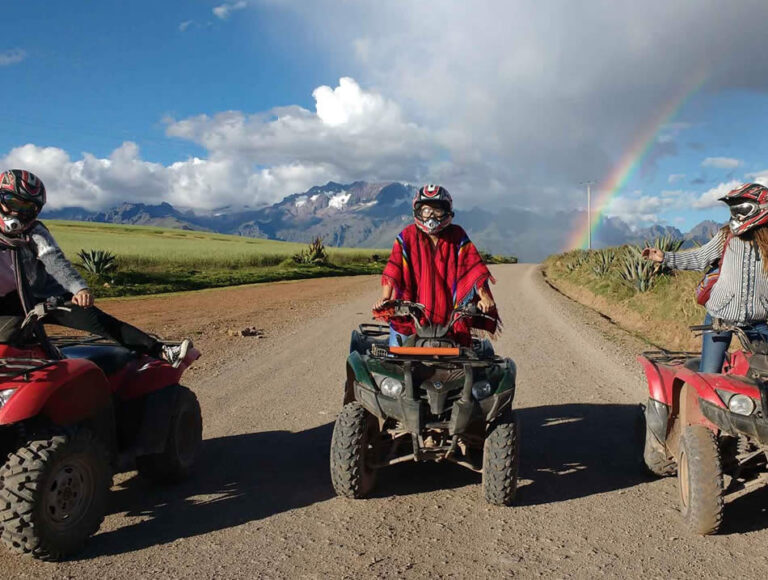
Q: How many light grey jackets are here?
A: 2